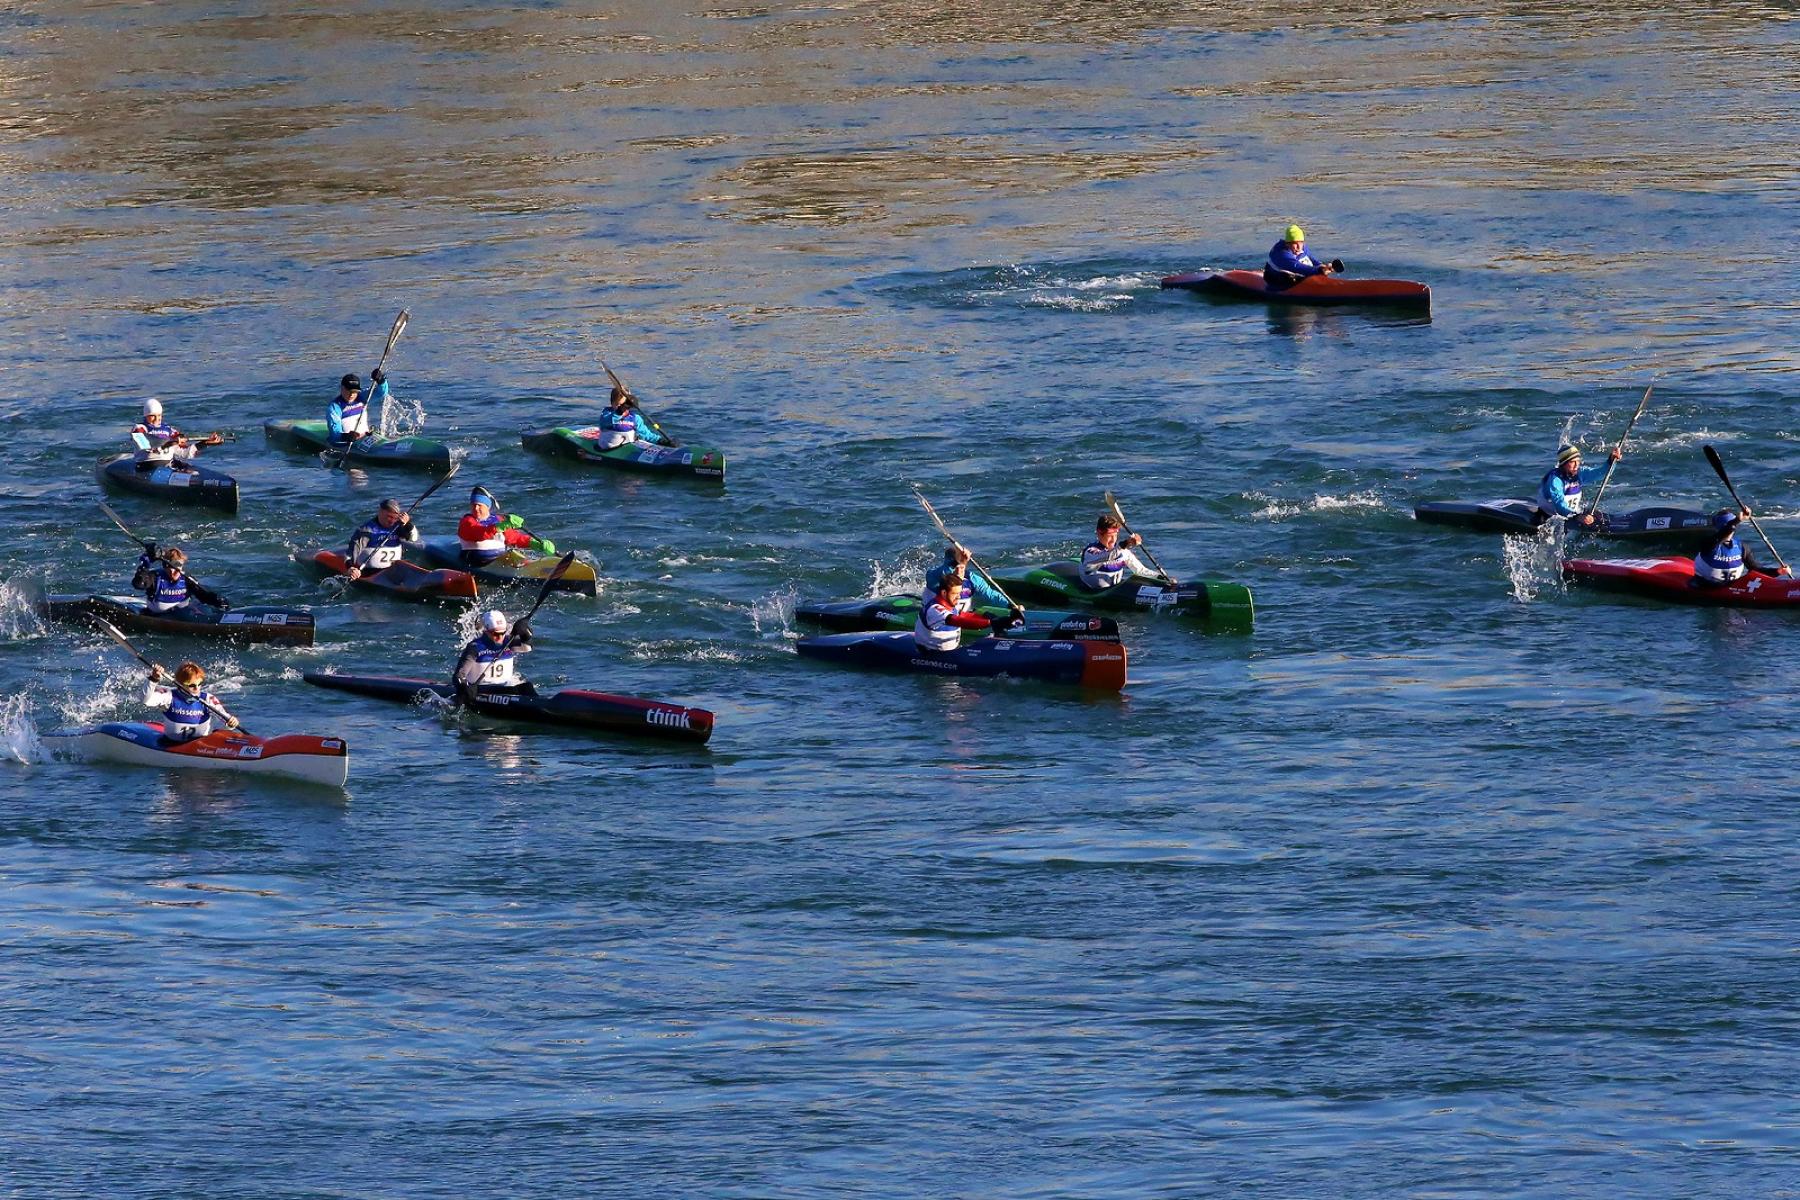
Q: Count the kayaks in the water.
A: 14